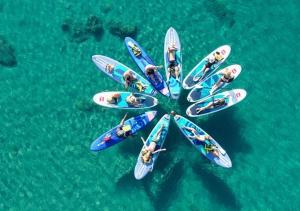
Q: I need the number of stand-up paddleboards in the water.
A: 10